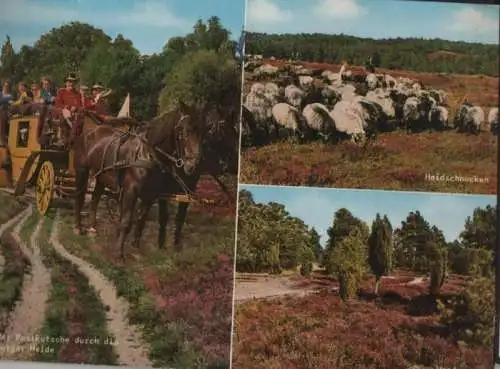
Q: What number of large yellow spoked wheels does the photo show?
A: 1